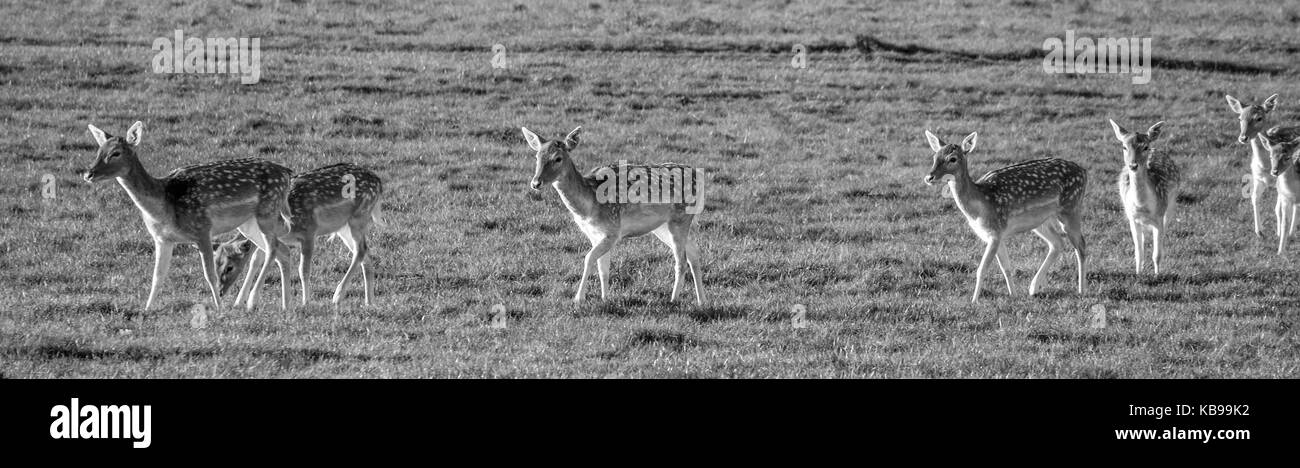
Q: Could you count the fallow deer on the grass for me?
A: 7